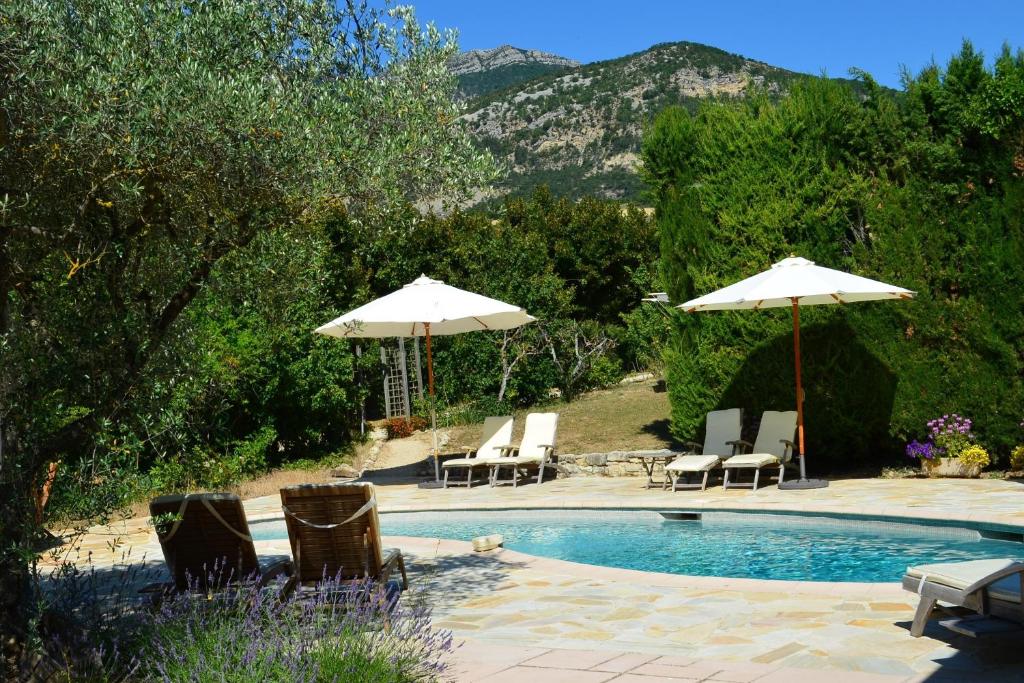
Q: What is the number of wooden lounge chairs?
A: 7